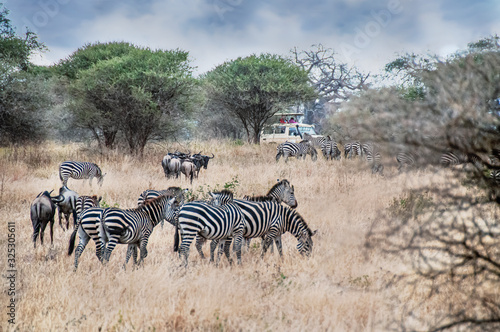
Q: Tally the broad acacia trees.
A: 2